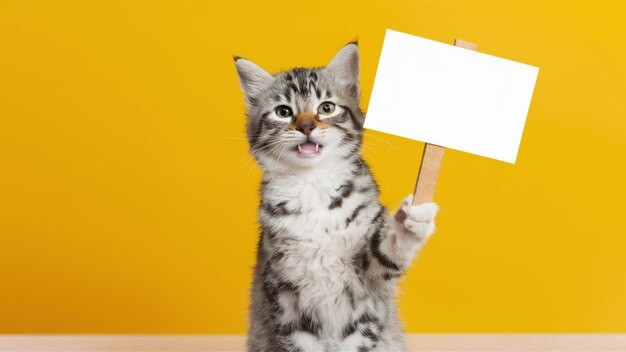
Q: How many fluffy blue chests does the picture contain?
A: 0